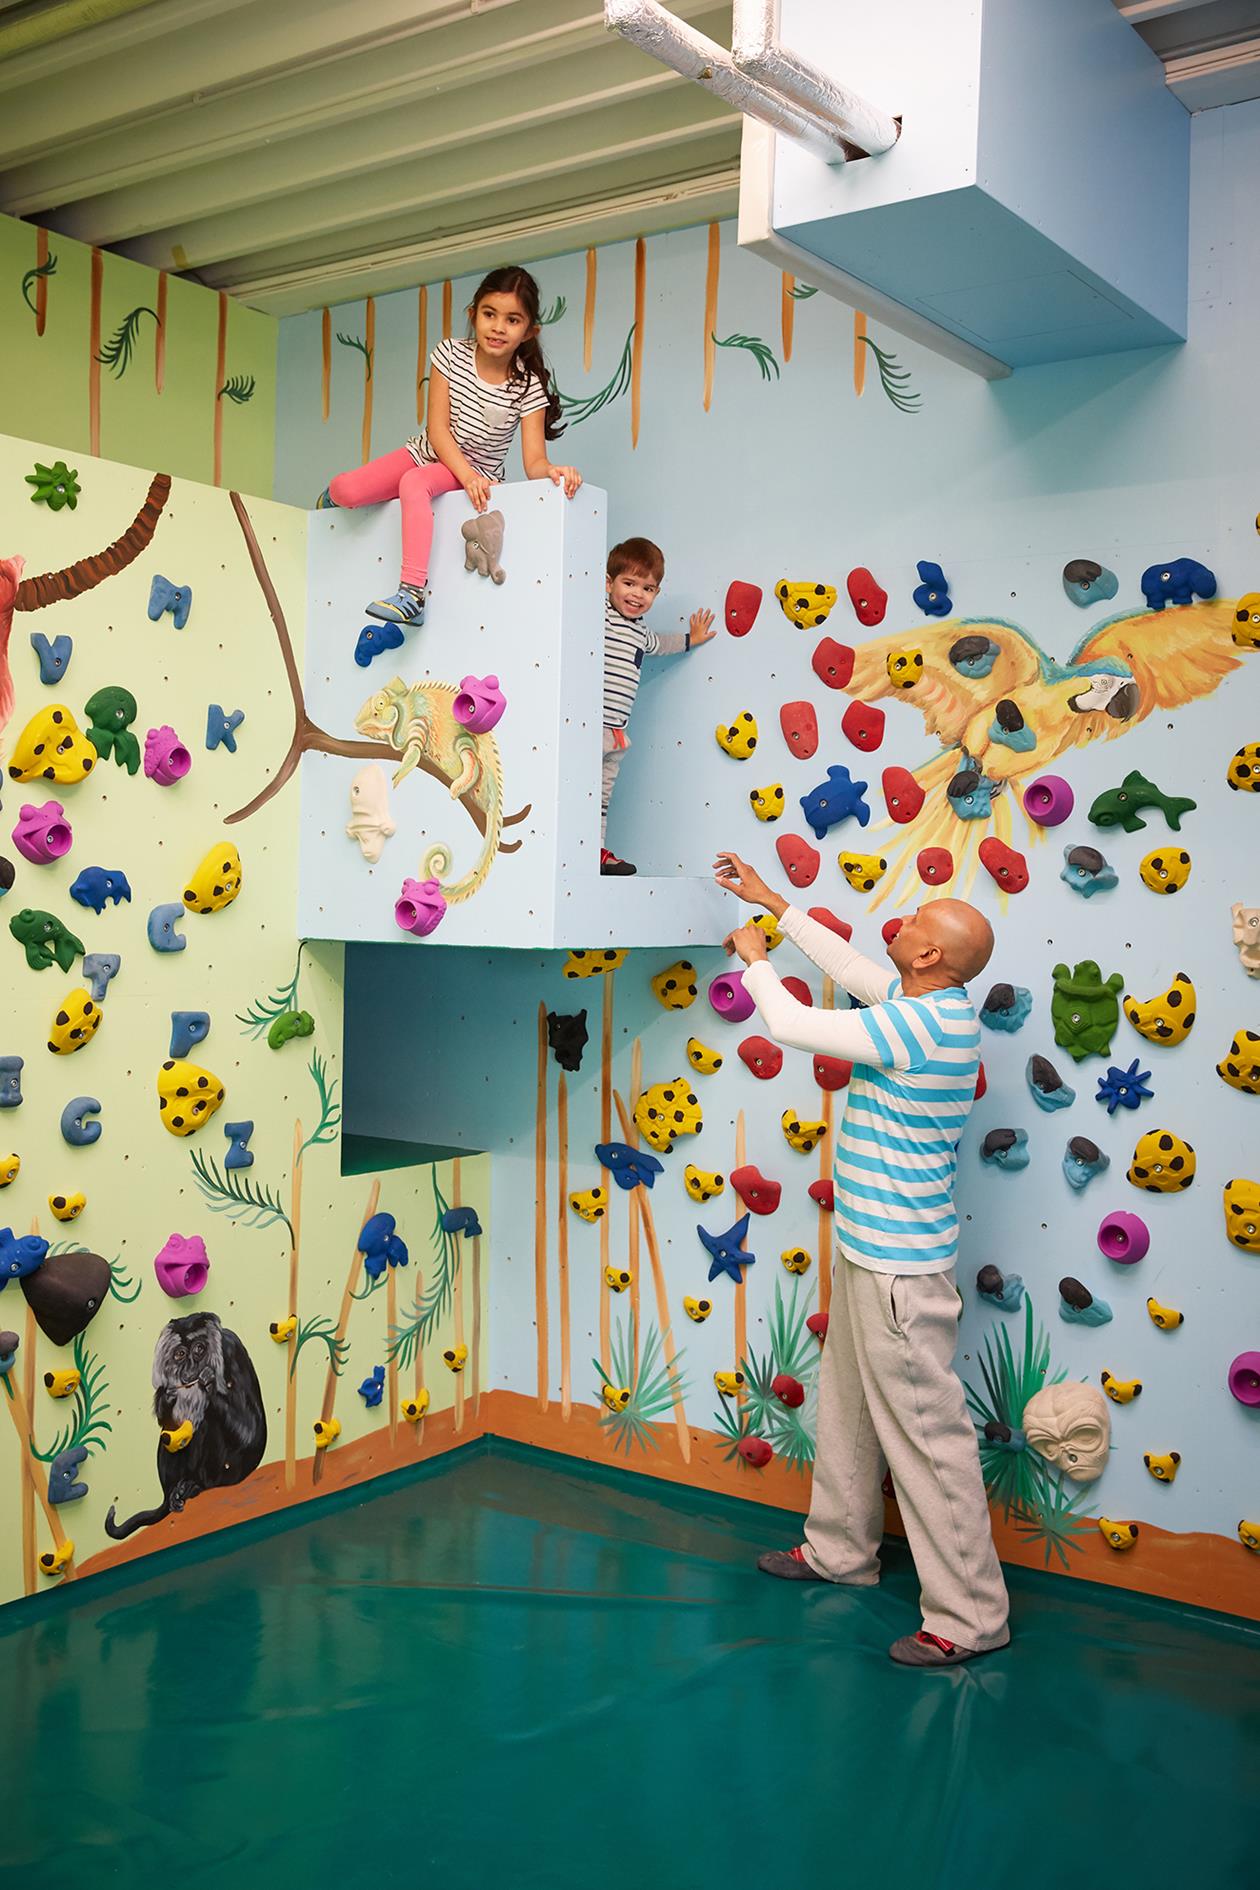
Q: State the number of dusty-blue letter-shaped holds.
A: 10